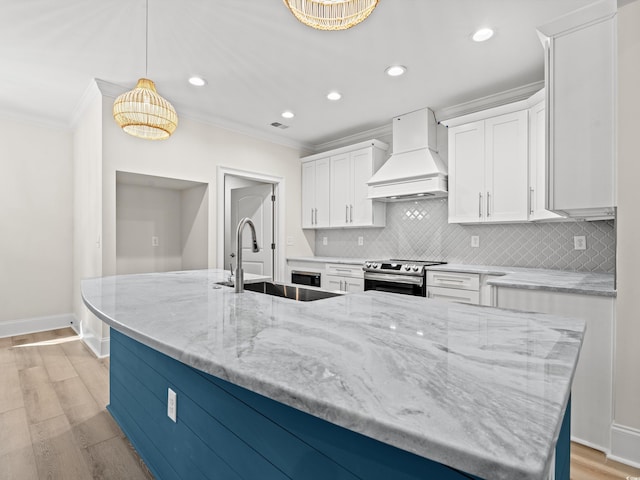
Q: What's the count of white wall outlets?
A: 6